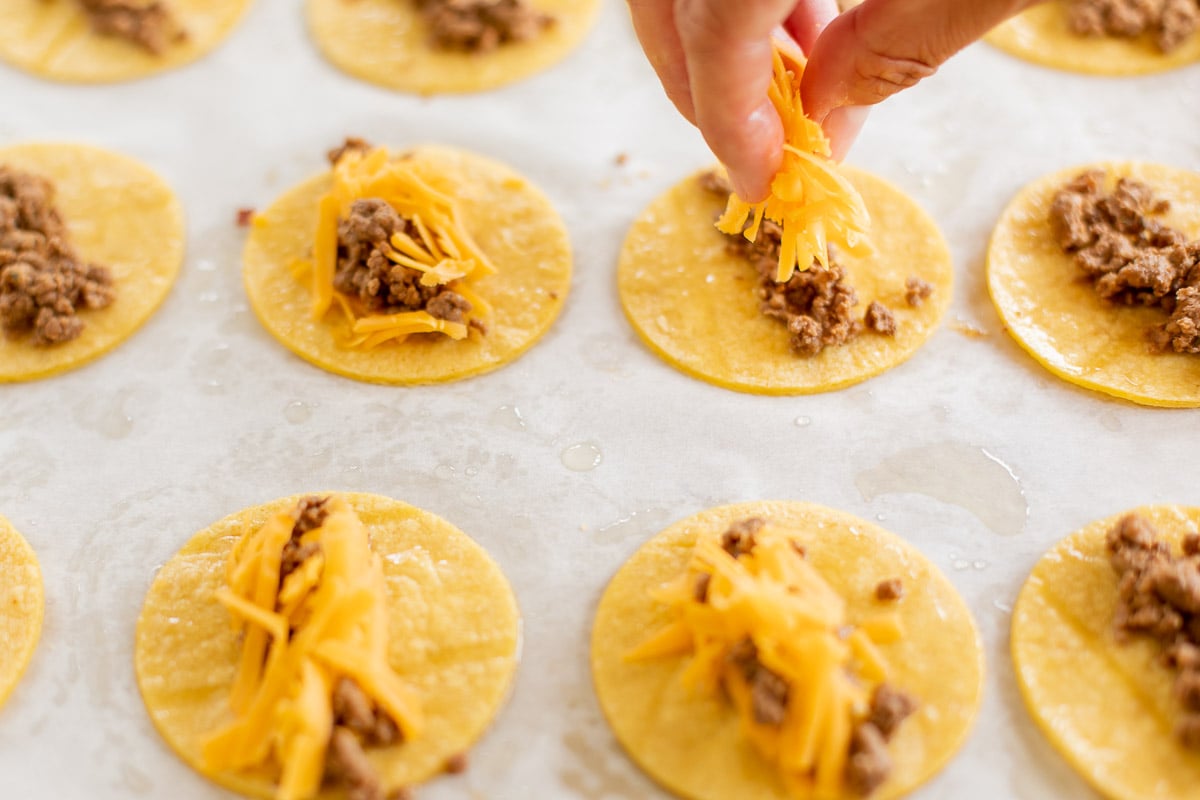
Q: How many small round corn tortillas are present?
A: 11